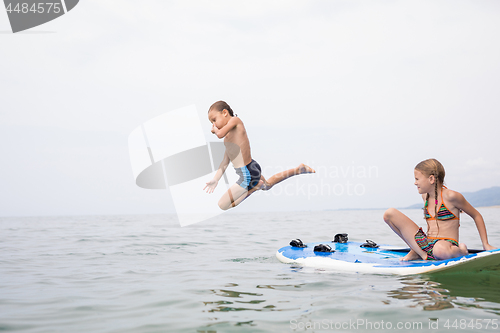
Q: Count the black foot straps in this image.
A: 4